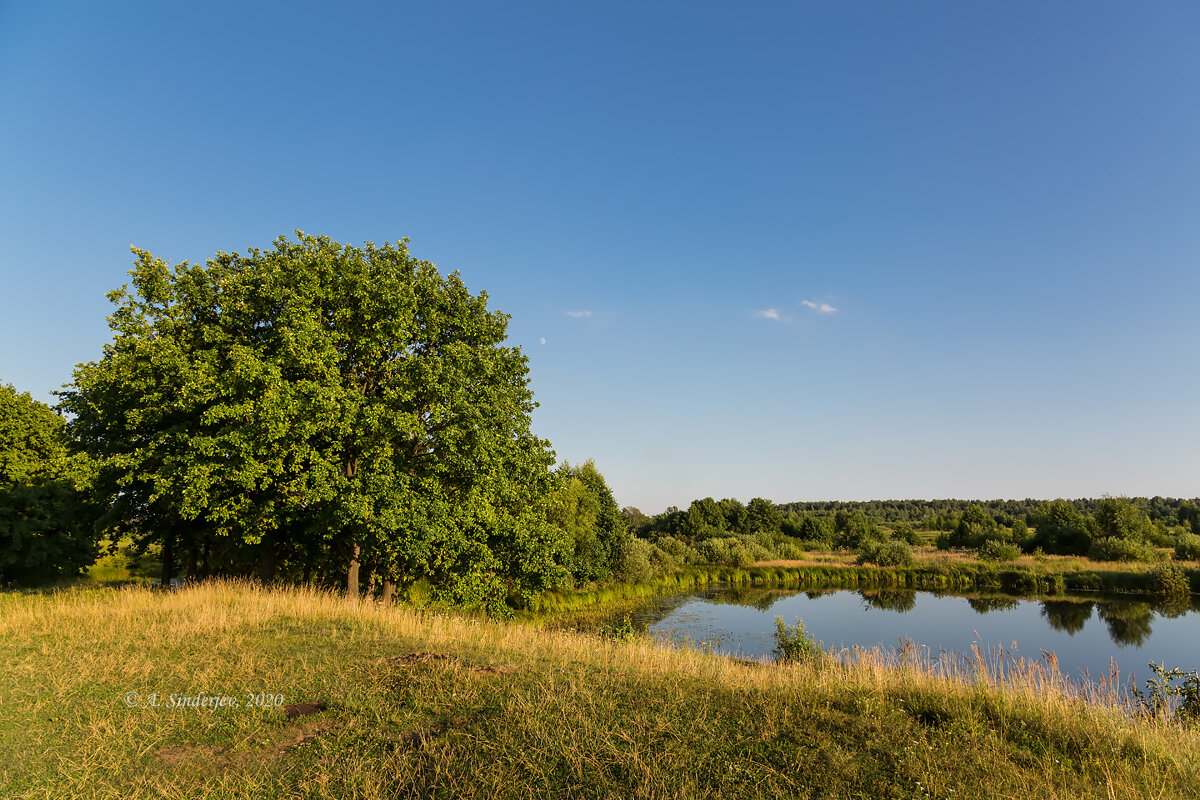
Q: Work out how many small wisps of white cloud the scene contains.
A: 3